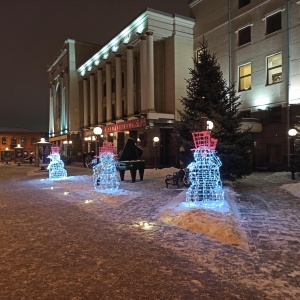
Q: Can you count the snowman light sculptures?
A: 3